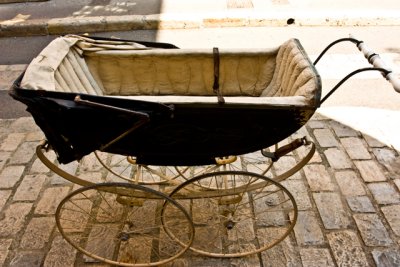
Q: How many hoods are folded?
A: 1